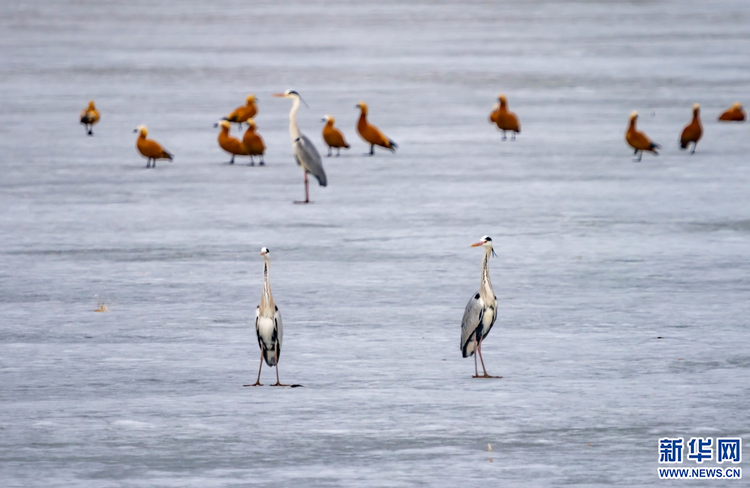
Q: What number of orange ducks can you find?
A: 12